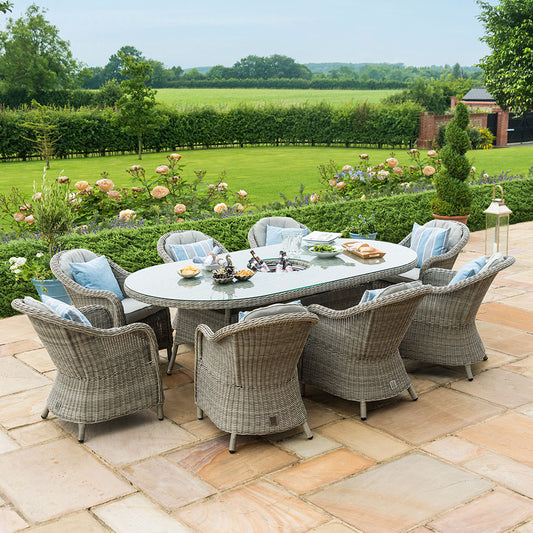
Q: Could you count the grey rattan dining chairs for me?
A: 8